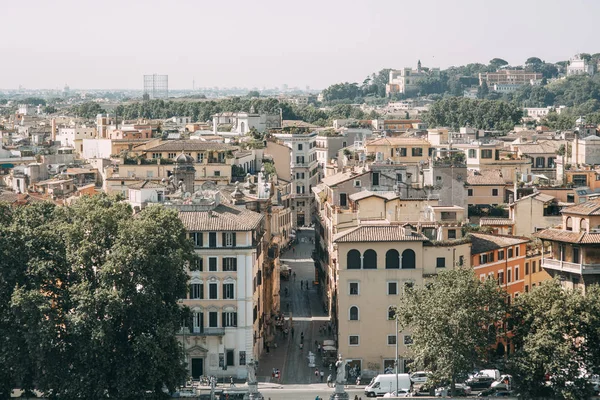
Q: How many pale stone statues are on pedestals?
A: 2